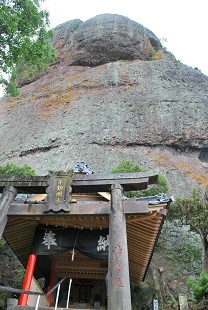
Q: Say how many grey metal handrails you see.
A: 1